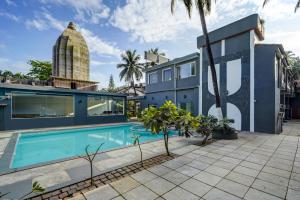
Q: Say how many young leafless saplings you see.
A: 2